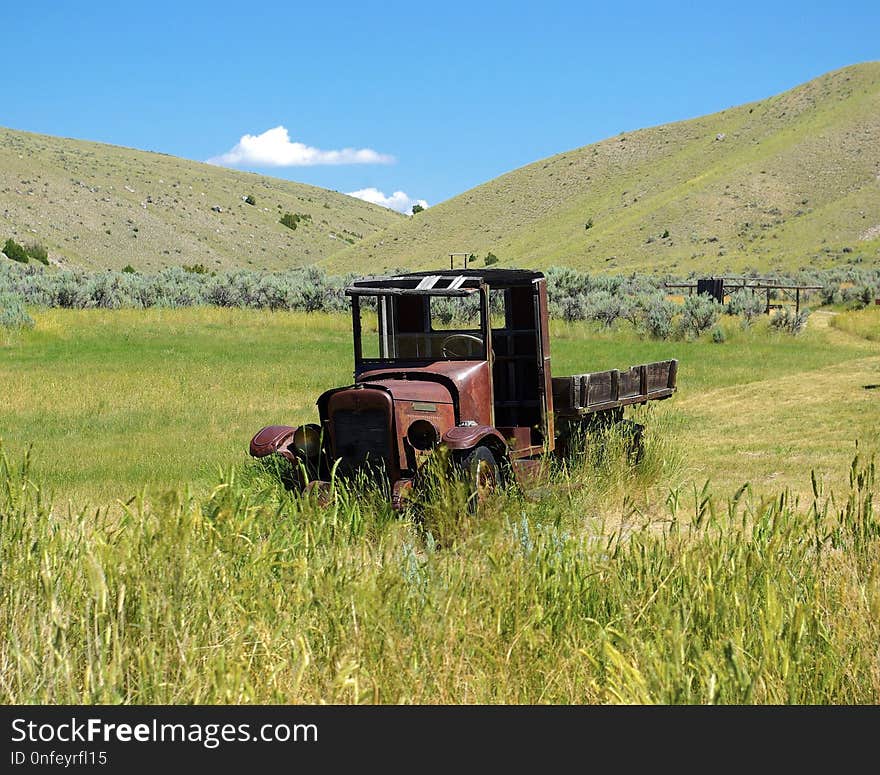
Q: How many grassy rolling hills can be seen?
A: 2